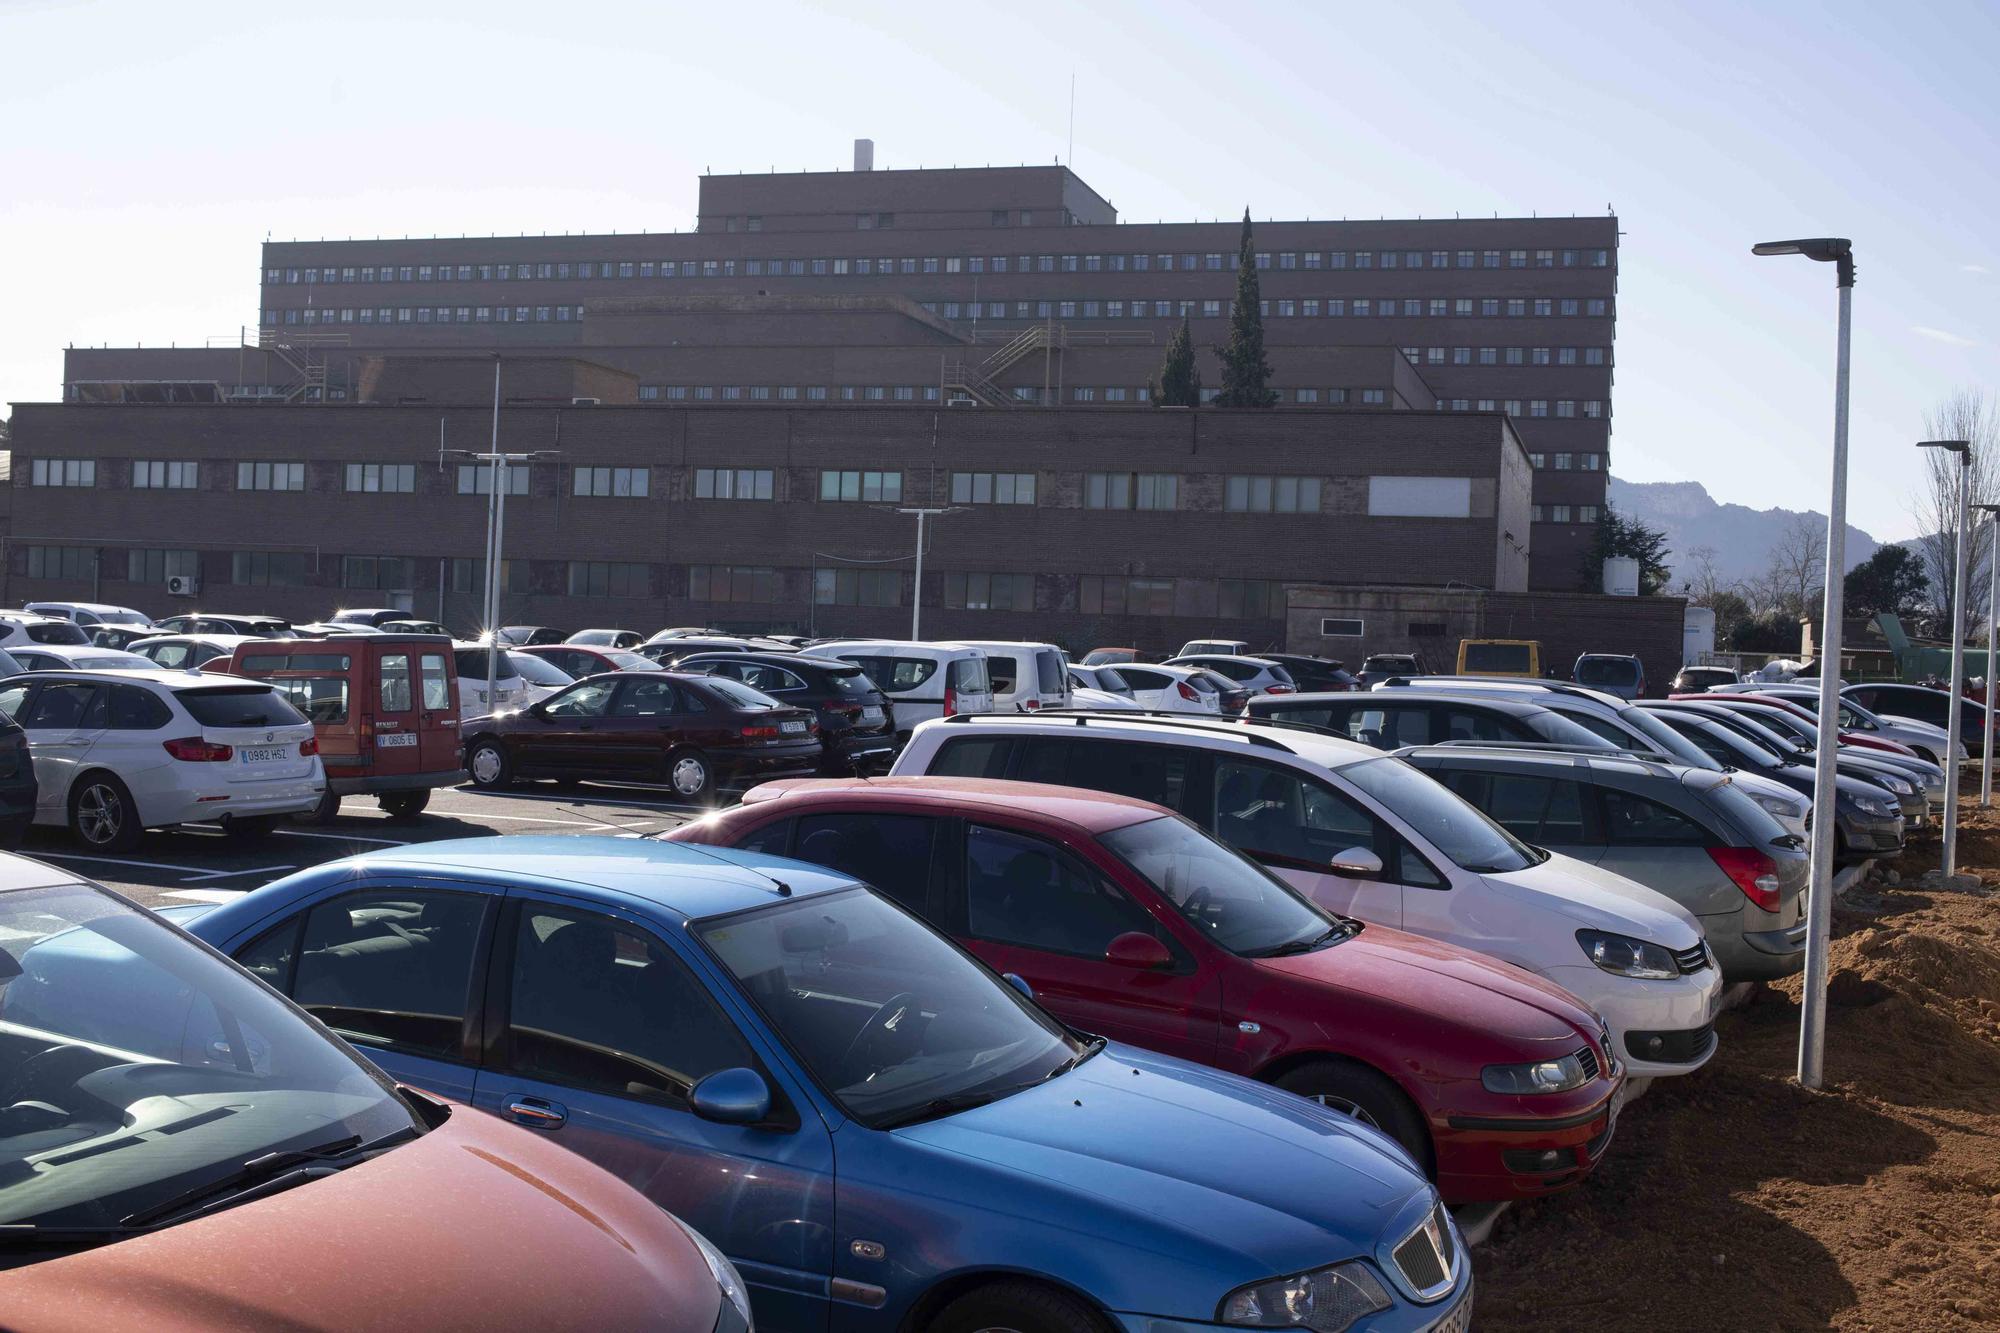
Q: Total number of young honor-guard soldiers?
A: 0